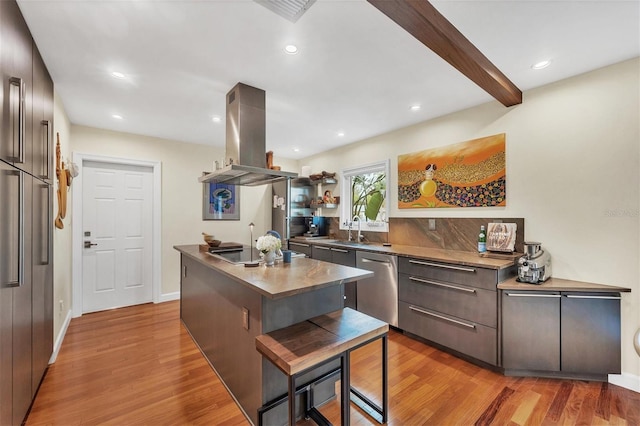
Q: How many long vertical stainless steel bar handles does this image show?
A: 4